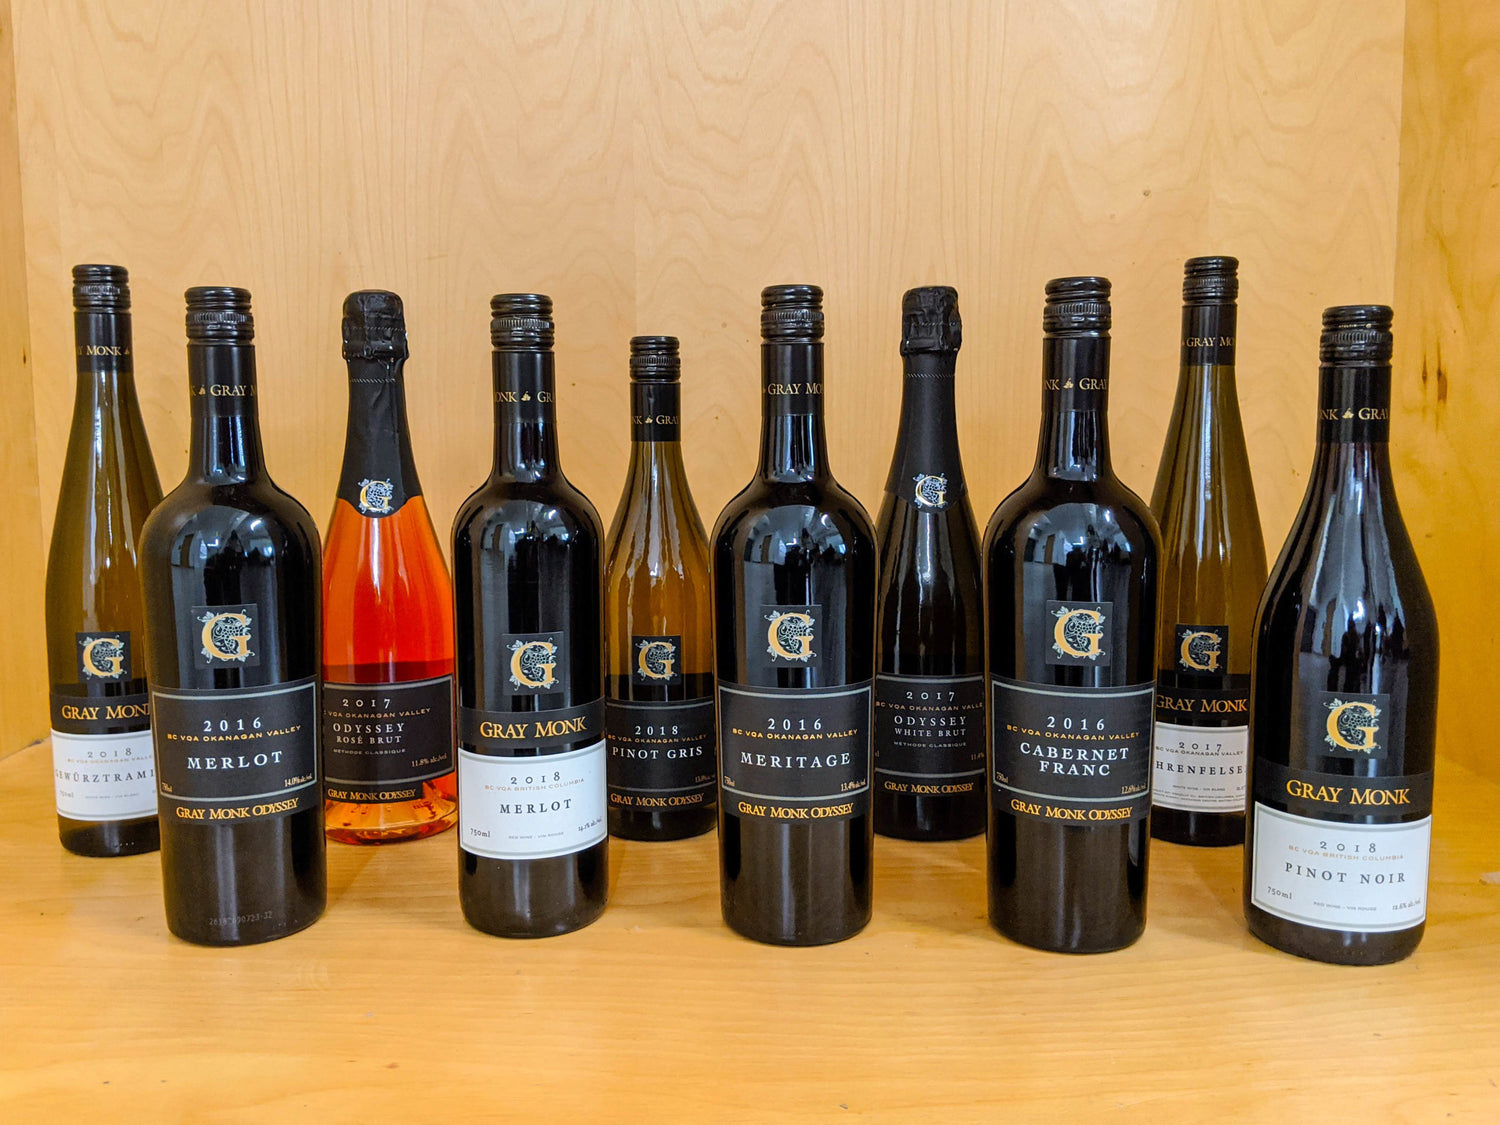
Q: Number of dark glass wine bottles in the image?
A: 6